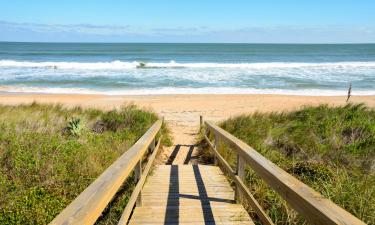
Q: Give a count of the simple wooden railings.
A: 2